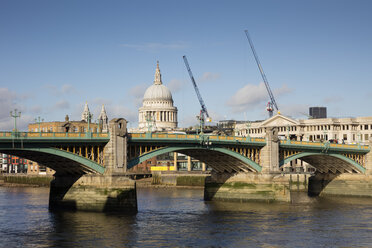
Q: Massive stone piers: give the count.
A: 3